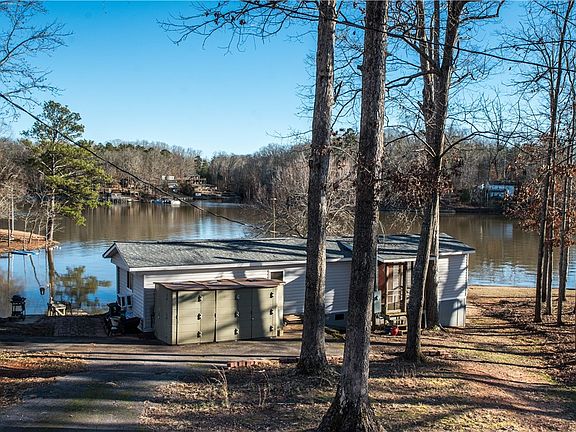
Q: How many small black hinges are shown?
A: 9